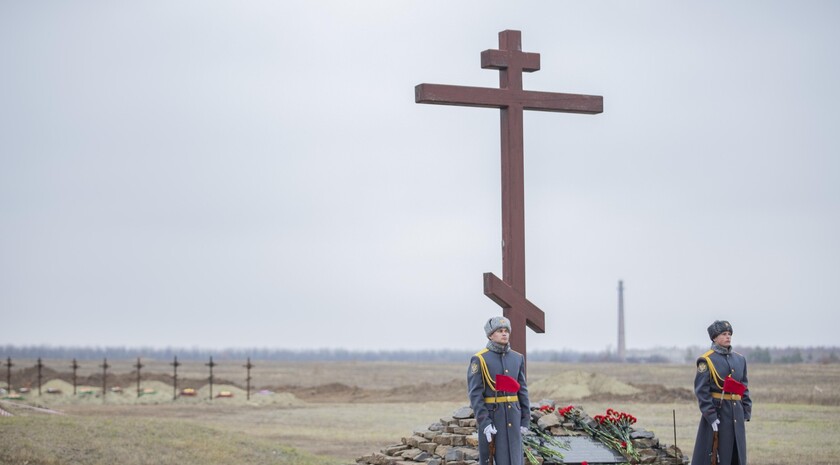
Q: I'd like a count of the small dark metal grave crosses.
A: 8